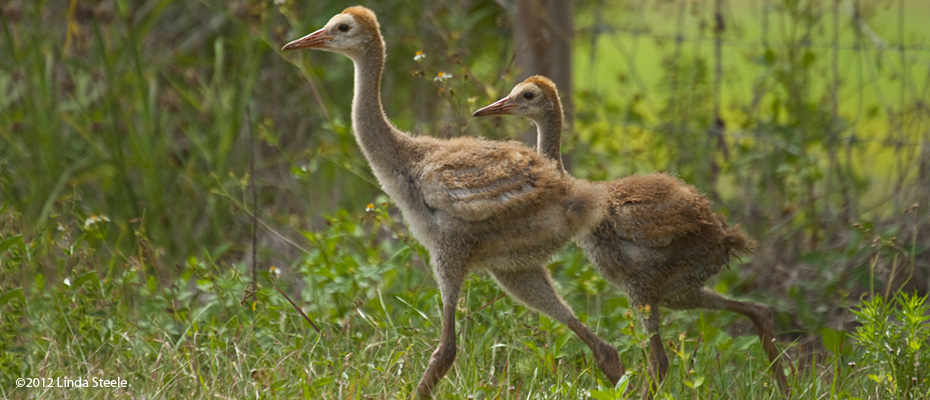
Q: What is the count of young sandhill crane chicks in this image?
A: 2